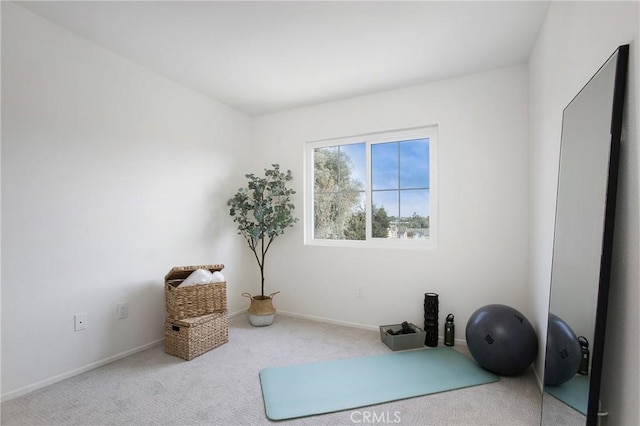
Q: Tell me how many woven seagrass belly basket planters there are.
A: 1